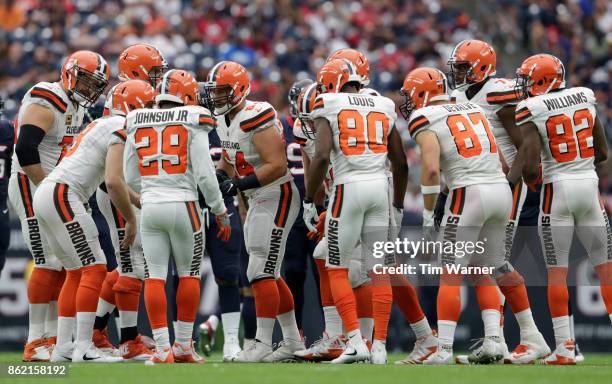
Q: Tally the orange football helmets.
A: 11